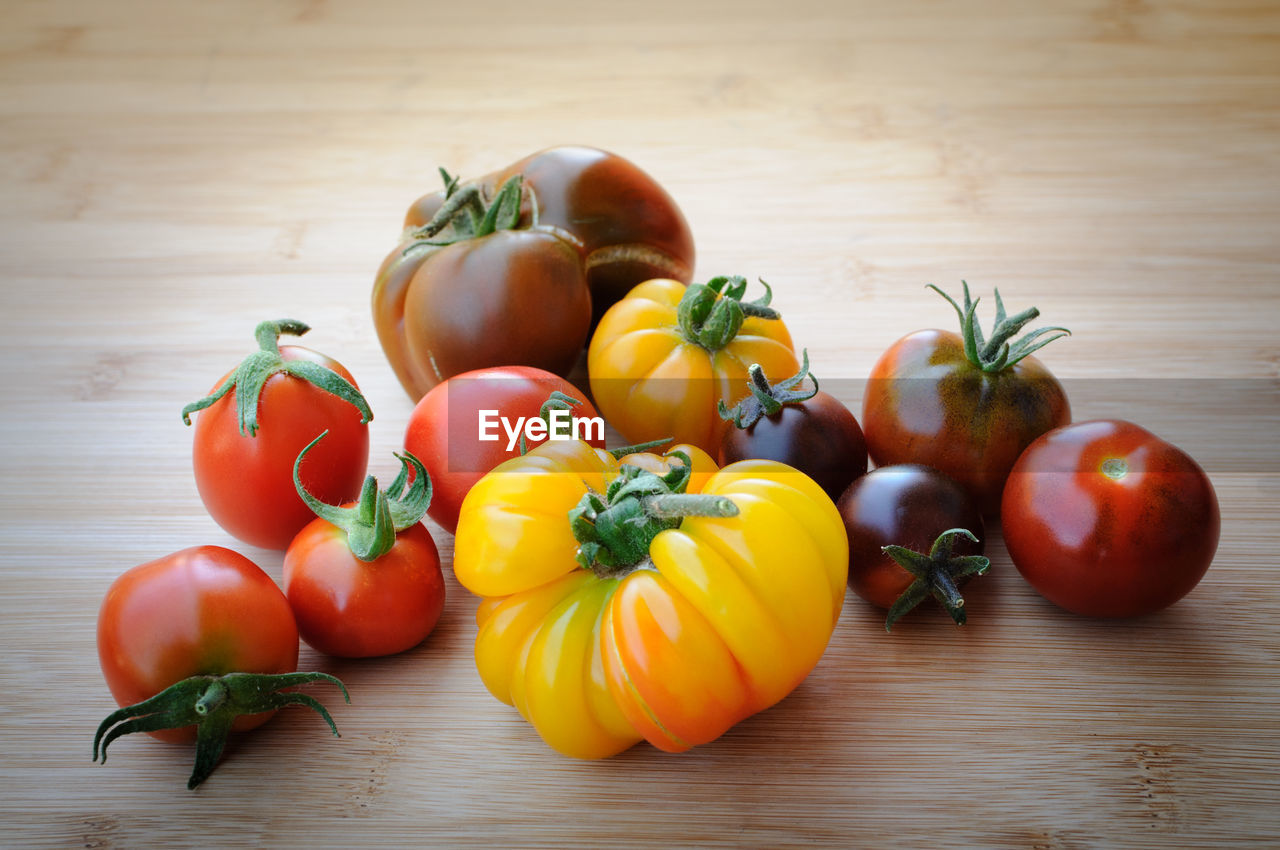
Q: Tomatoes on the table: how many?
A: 11